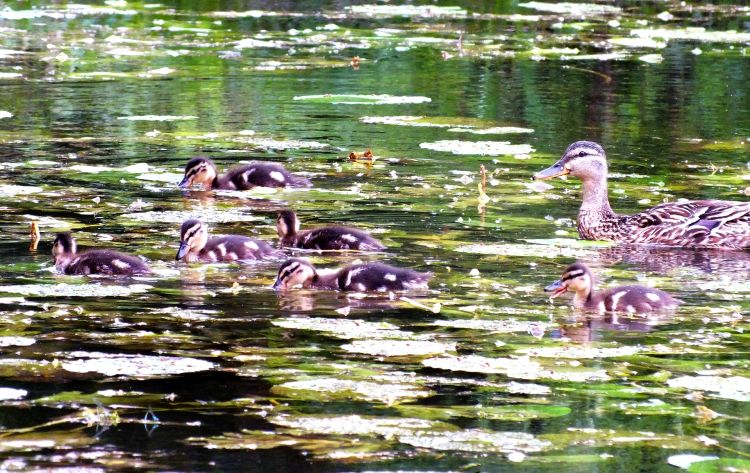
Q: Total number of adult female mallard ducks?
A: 1